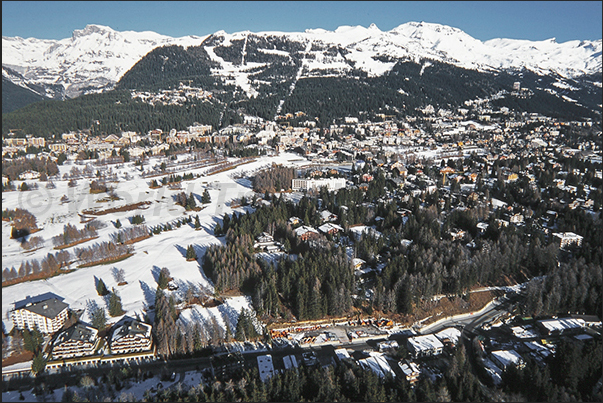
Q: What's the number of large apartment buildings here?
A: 3